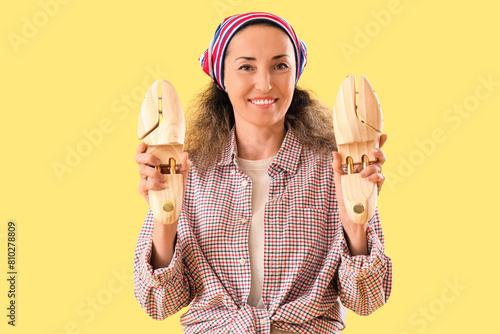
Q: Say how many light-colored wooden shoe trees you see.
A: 2